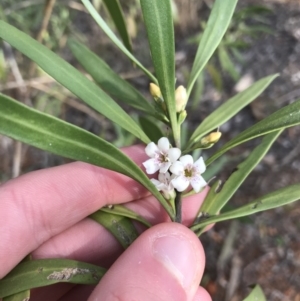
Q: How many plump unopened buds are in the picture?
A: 3